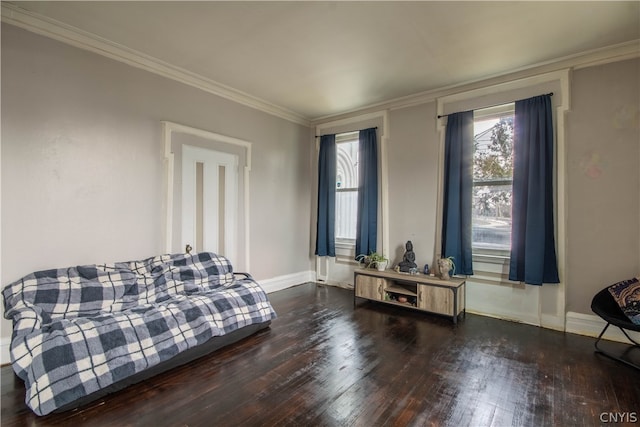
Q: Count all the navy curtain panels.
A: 4